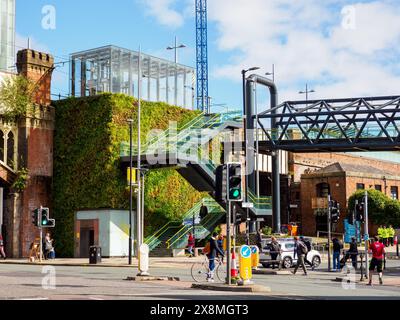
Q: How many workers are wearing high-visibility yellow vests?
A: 3